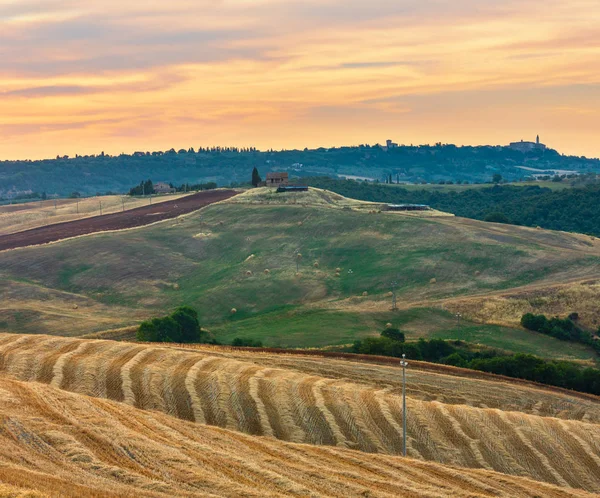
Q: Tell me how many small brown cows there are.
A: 0